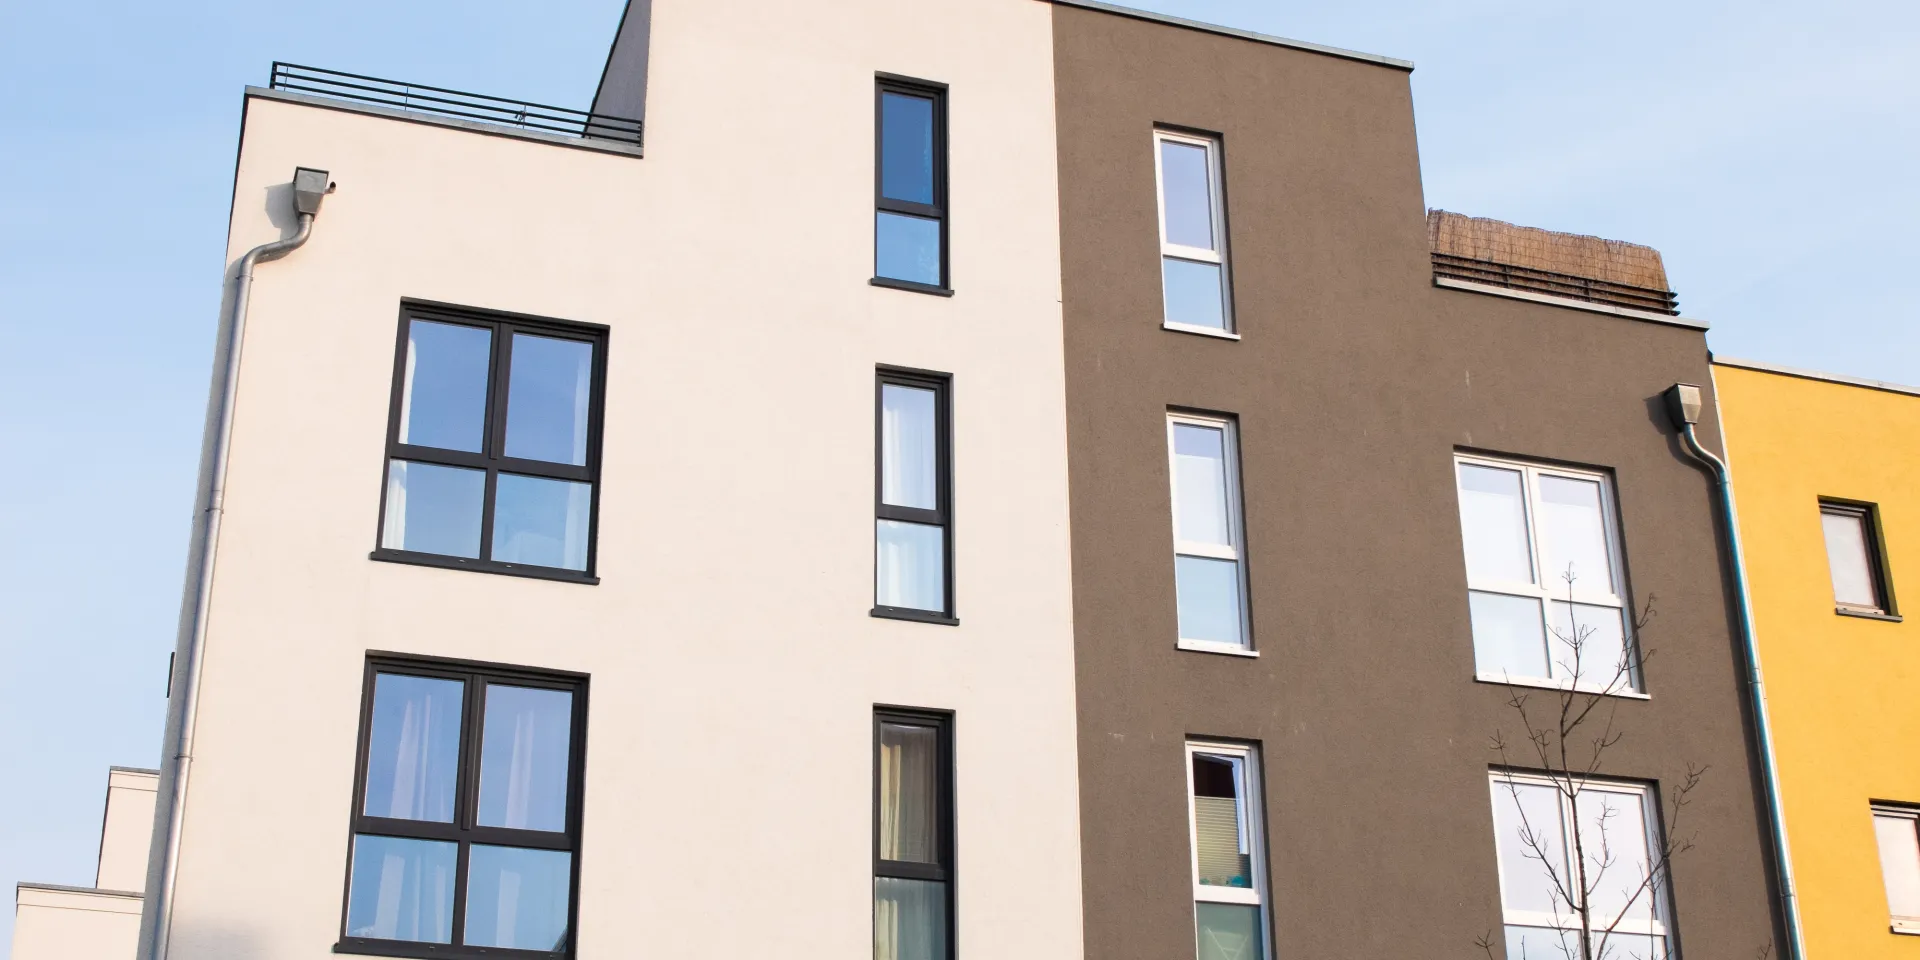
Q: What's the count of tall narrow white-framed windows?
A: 3